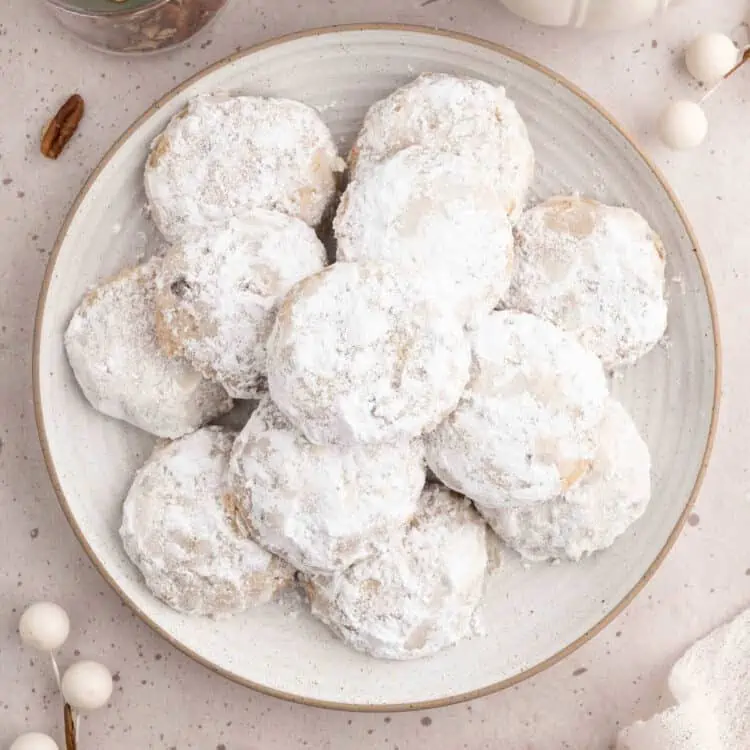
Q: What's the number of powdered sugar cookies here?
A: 12